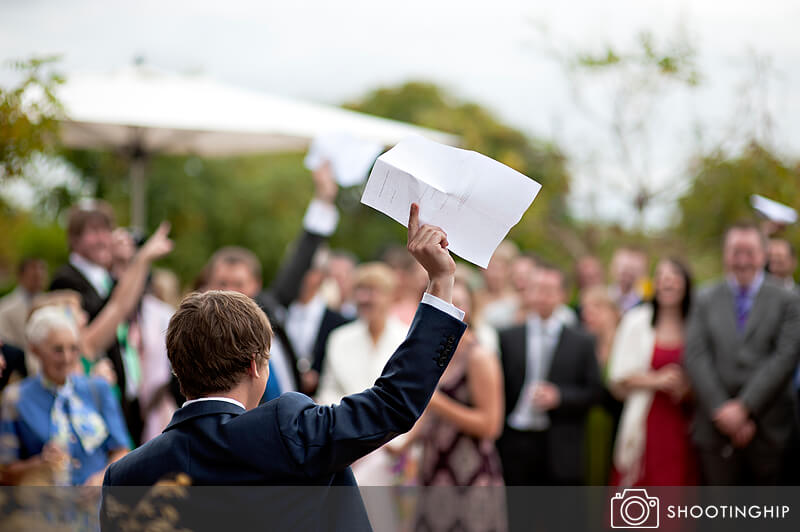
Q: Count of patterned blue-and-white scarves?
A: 1